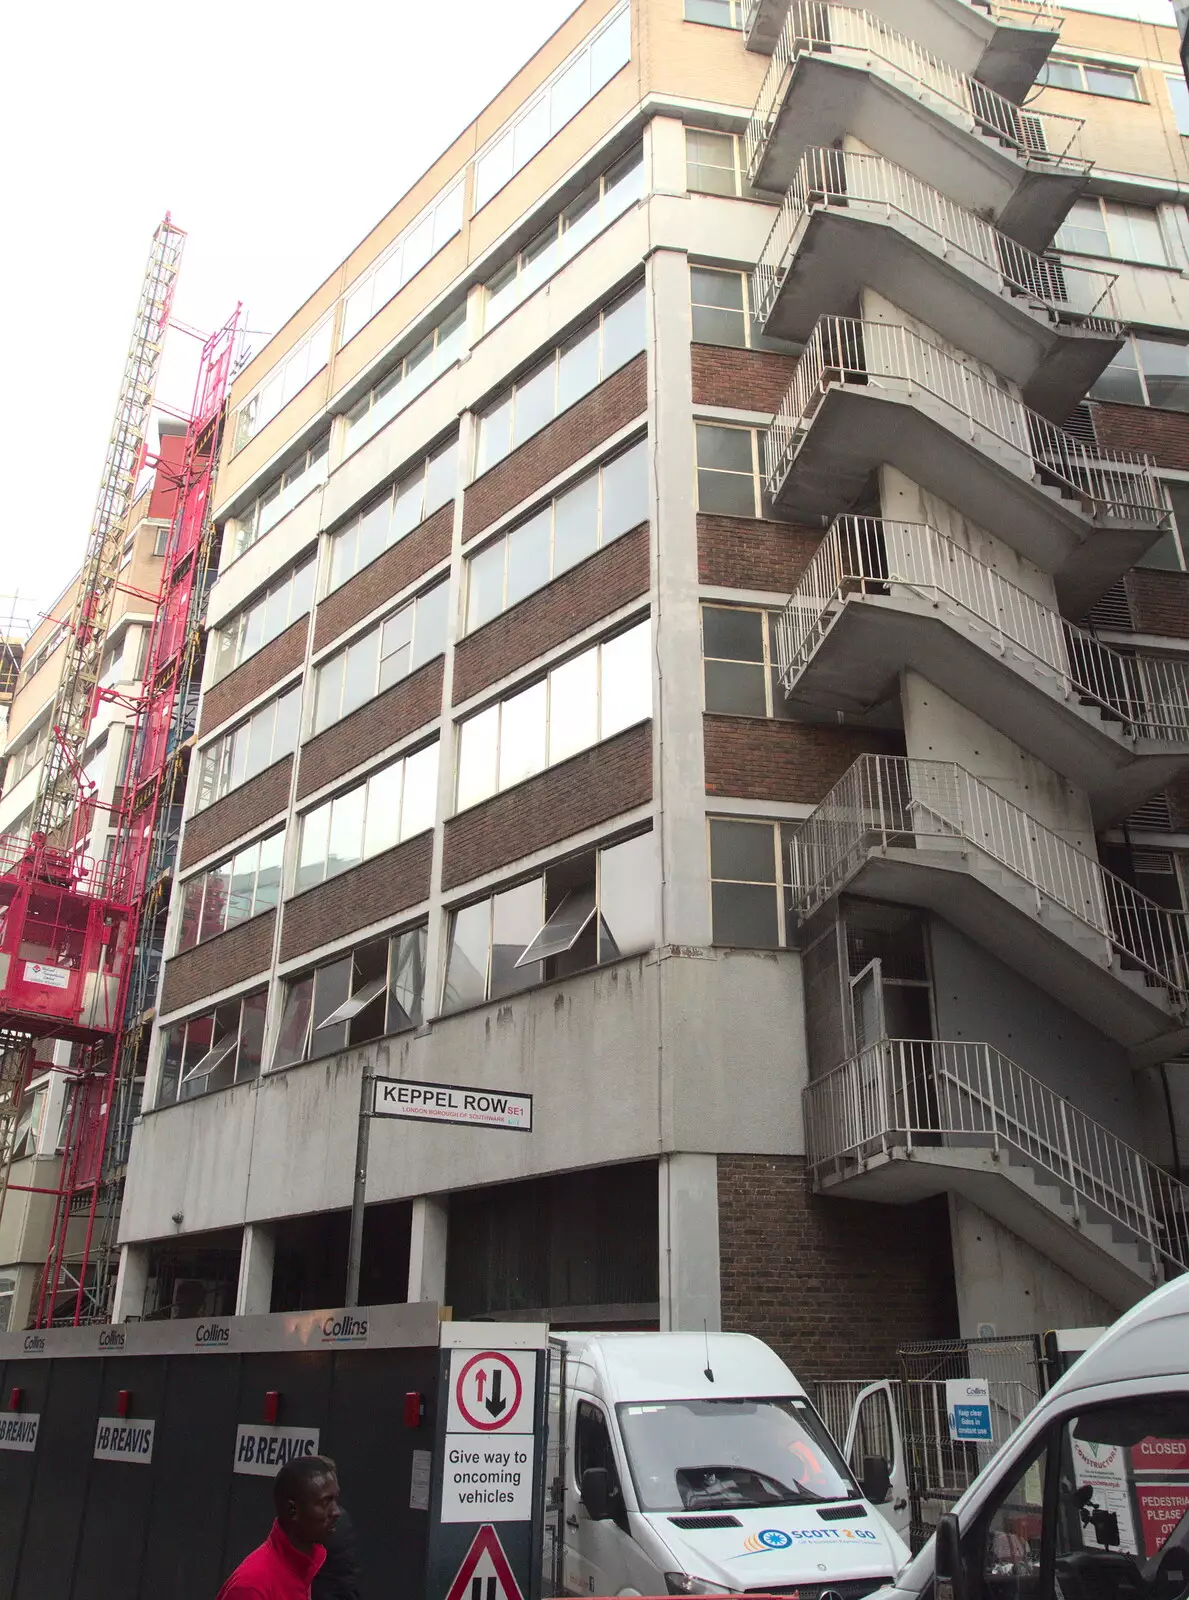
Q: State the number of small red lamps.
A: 4